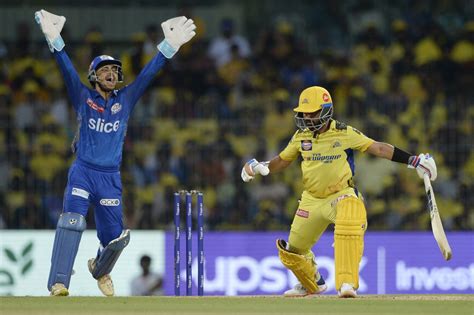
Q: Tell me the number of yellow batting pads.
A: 2